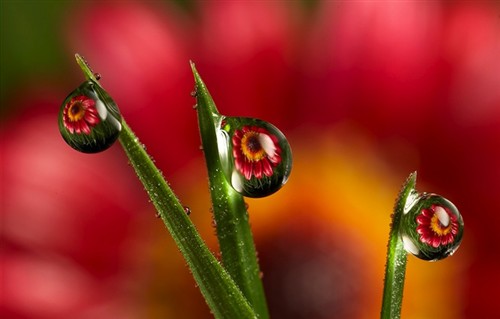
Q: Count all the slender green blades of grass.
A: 3